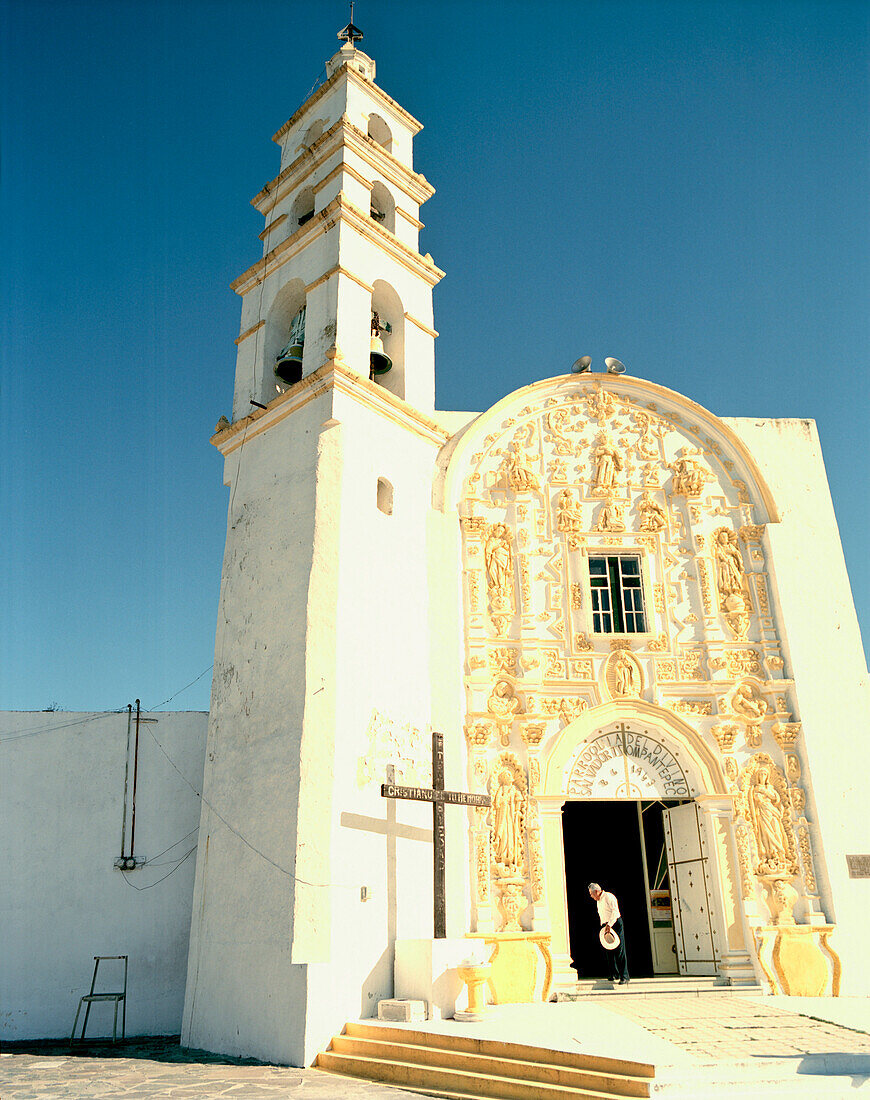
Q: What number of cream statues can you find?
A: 13